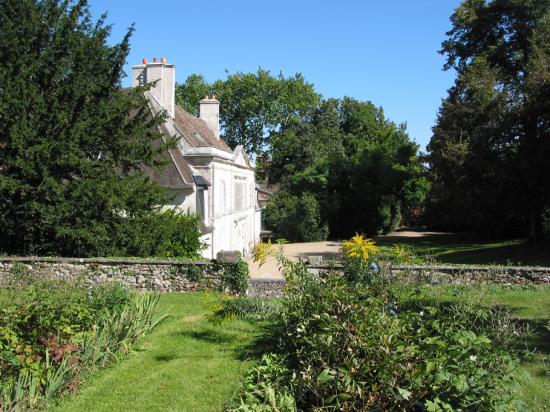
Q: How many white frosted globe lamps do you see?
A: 0